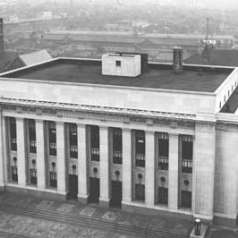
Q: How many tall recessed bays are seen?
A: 9